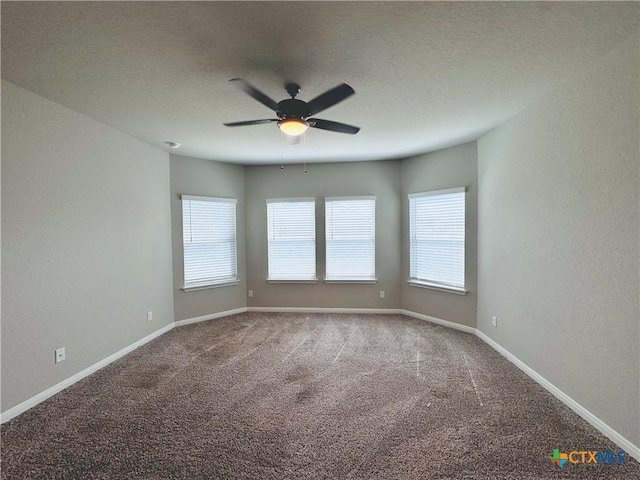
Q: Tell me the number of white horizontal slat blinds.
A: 4